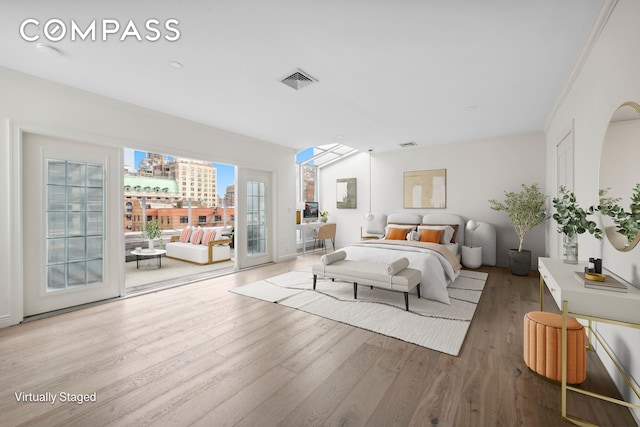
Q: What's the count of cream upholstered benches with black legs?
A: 1